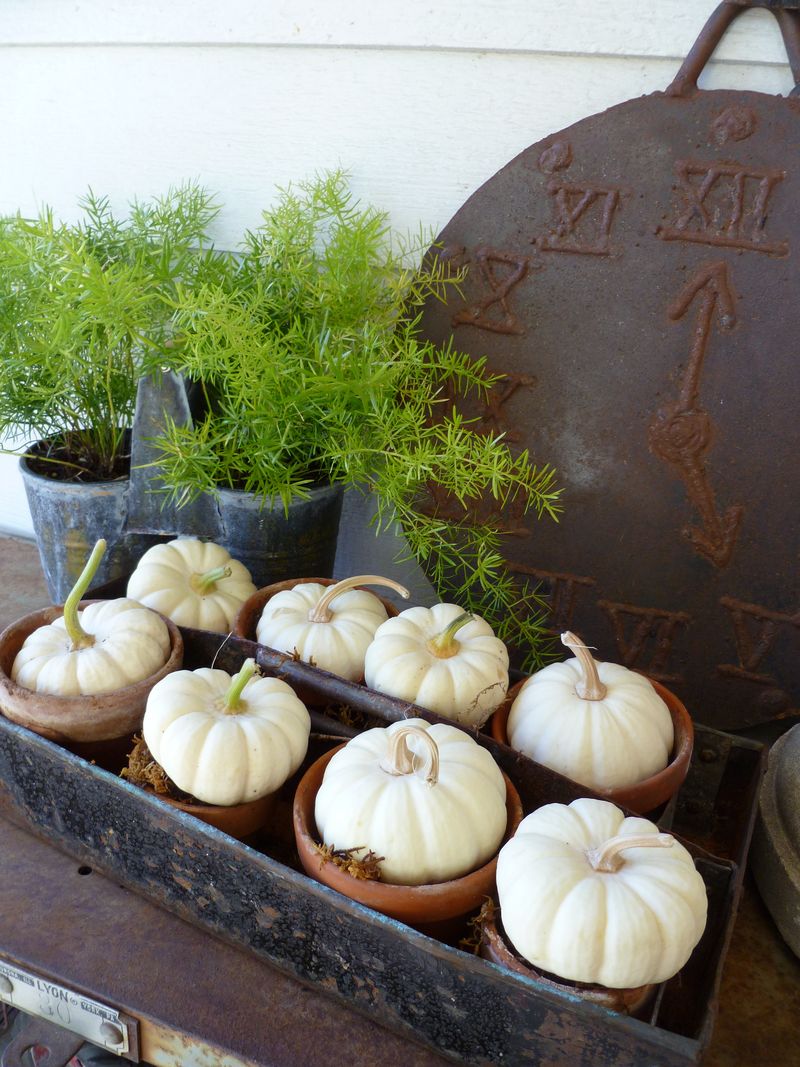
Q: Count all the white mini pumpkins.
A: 8